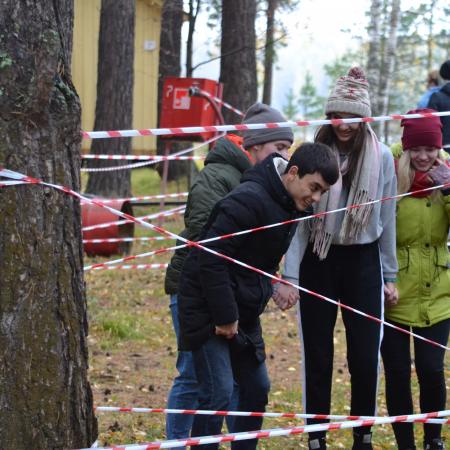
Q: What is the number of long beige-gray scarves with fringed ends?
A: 1